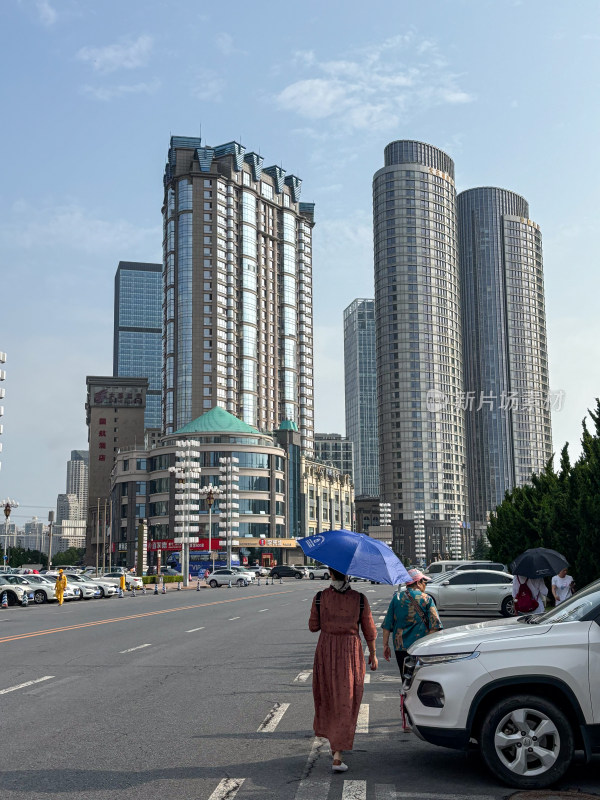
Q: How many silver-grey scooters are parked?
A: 0